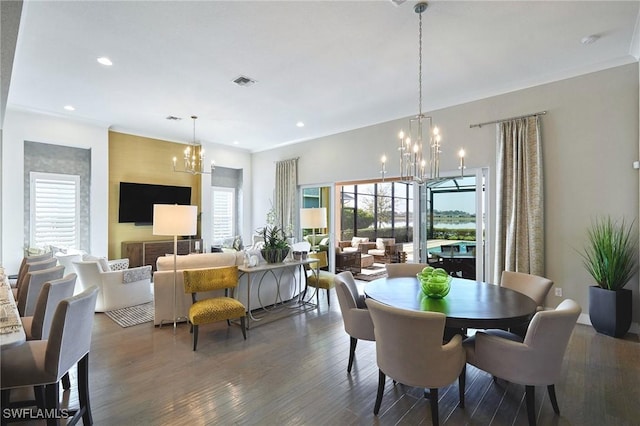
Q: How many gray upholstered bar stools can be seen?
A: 5